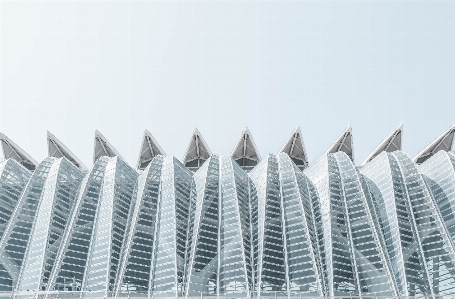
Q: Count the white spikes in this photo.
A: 10